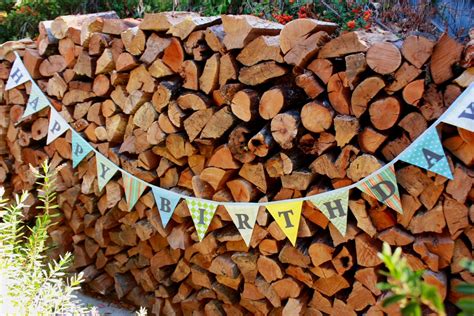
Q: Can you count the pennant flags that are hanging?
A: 14